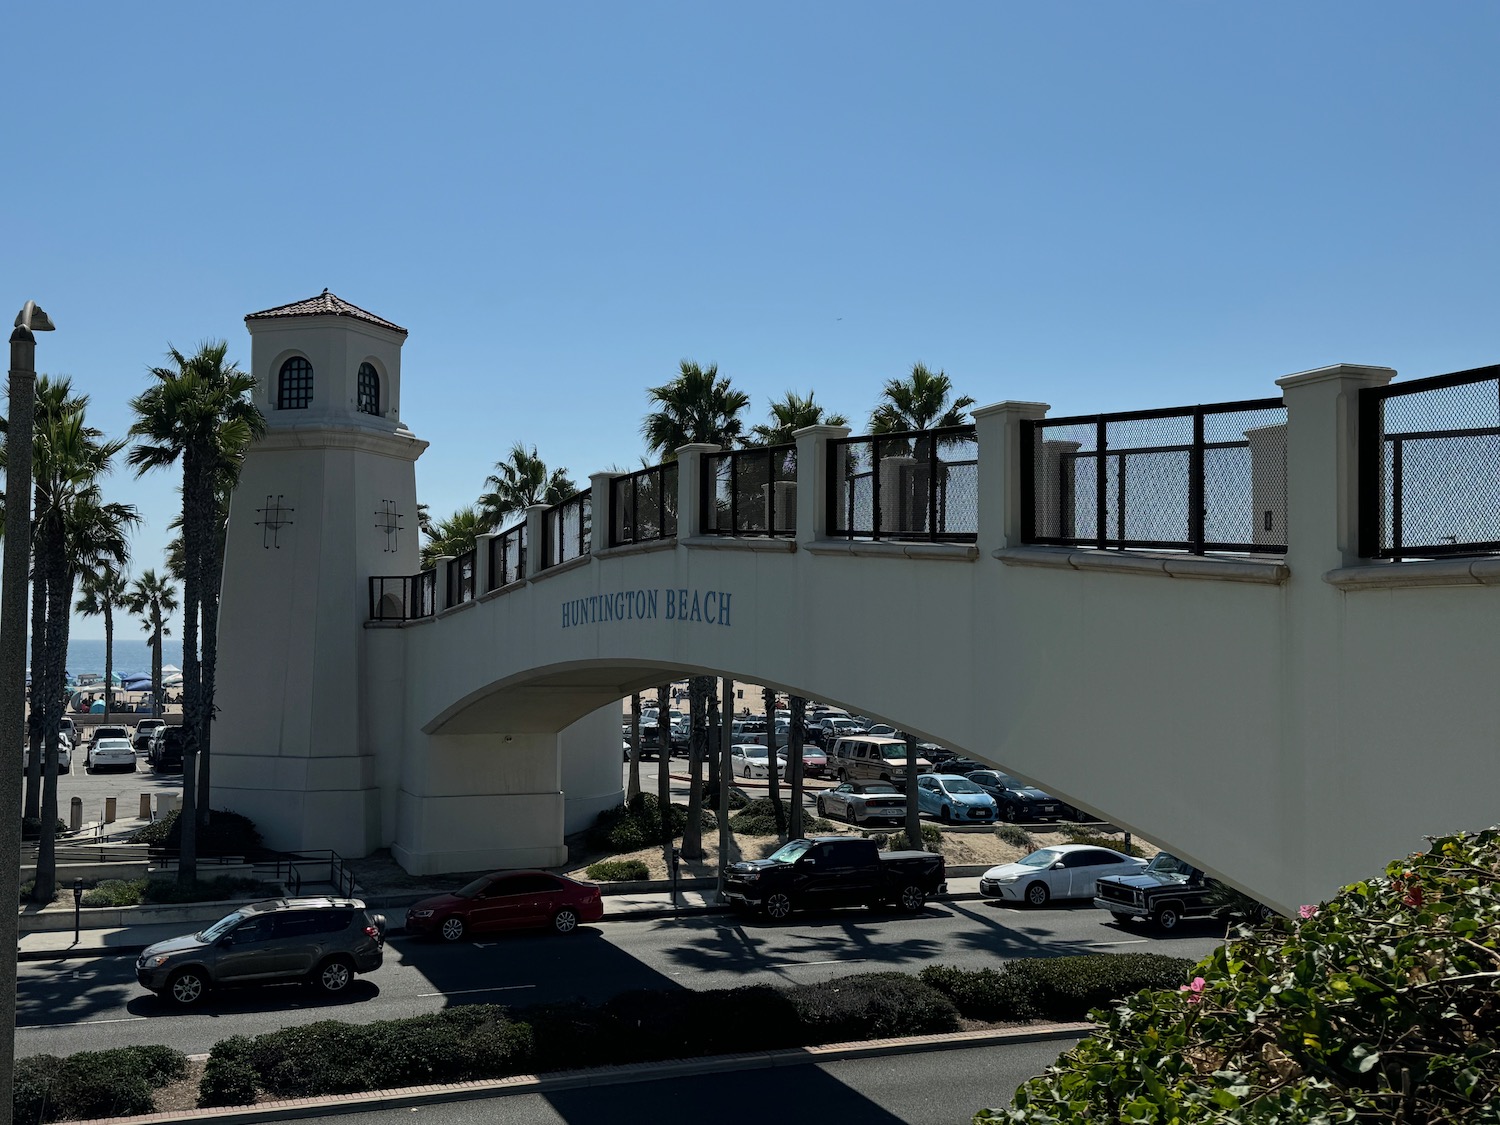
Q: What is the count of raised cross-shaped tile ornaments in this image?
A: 2